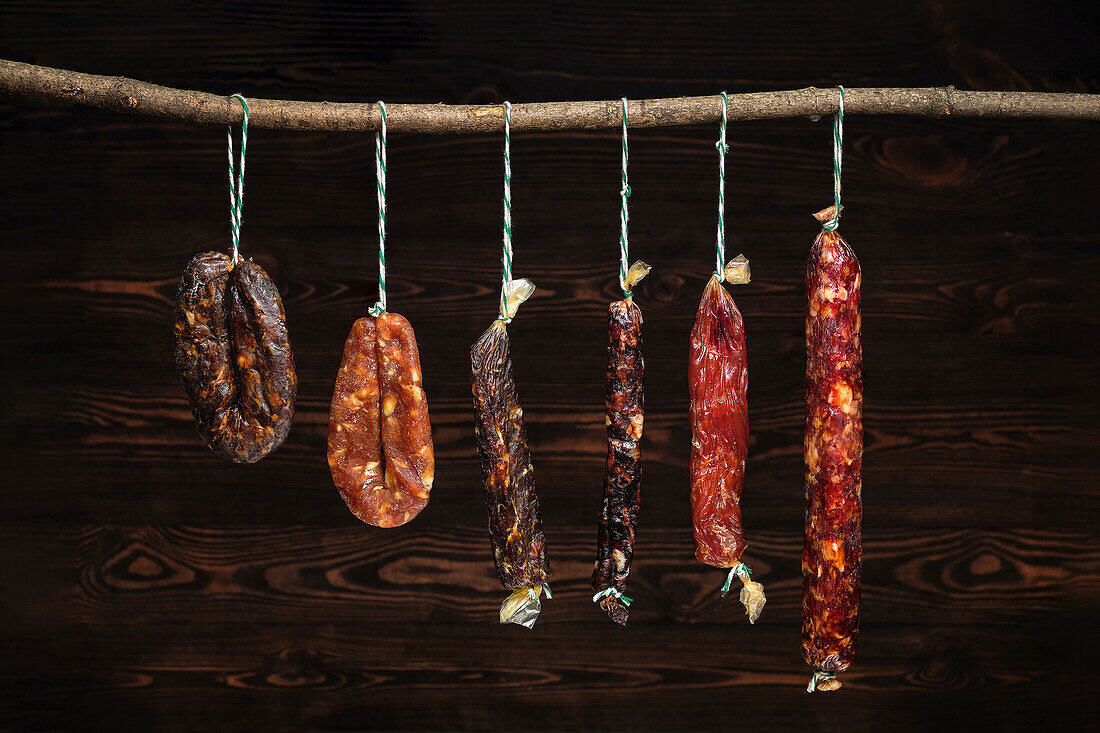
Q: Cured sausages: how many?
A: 6